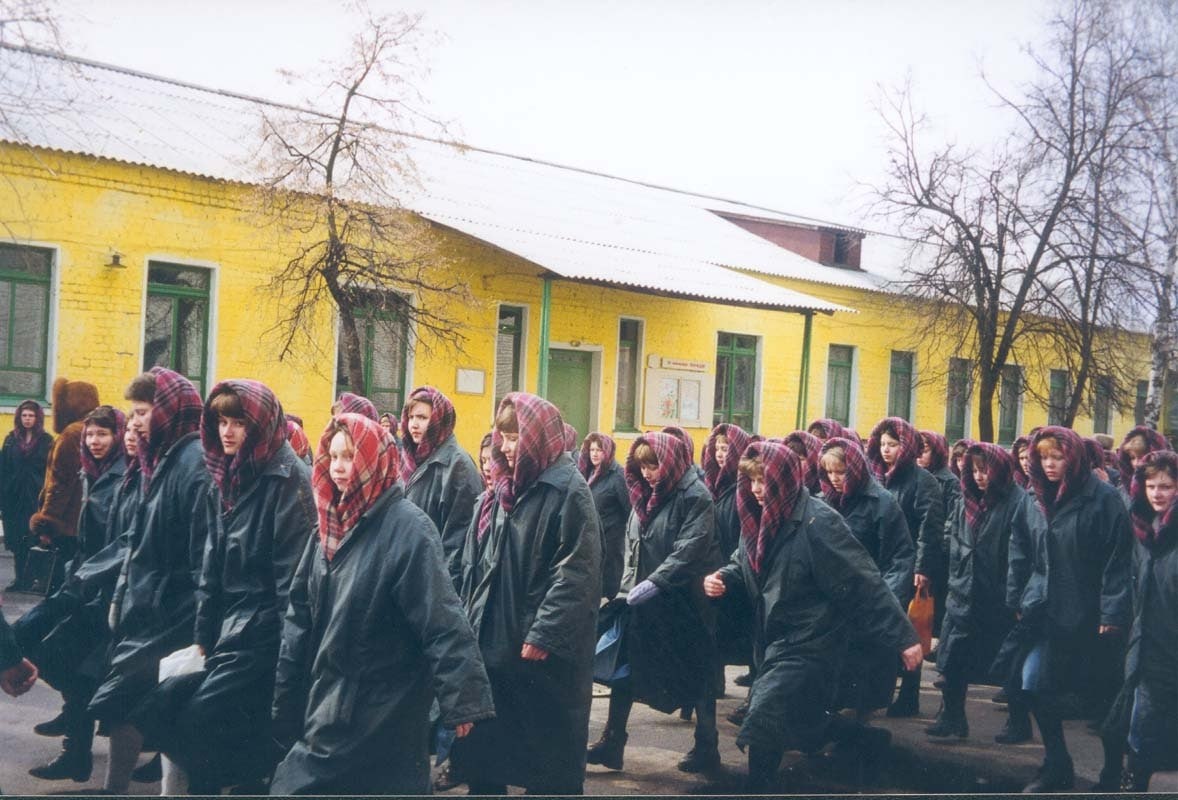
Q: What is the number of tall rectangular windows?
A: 13